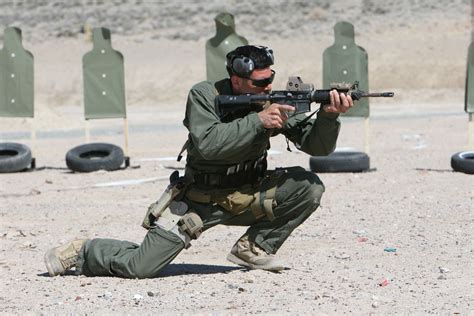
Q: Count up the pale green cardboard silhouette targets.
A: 5